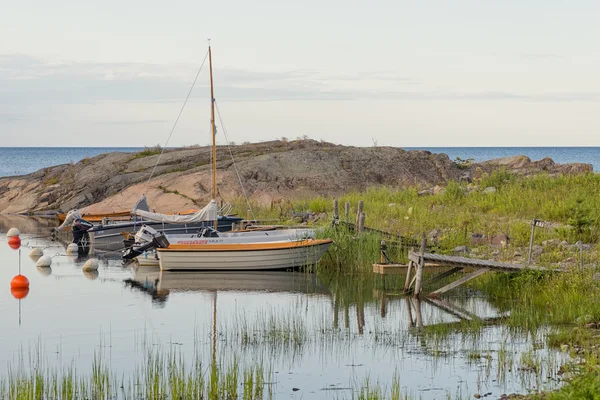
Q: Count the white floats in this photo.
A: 5